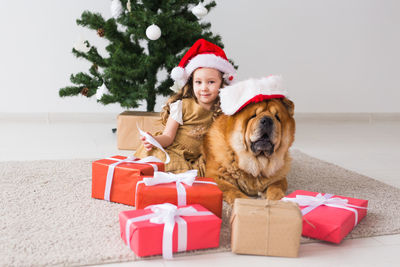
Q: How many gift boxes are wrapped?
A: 6